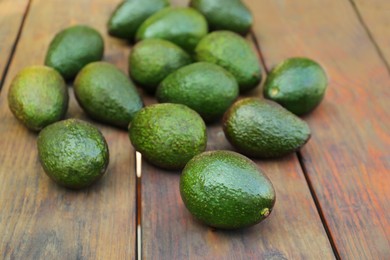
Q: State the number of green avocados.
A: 14